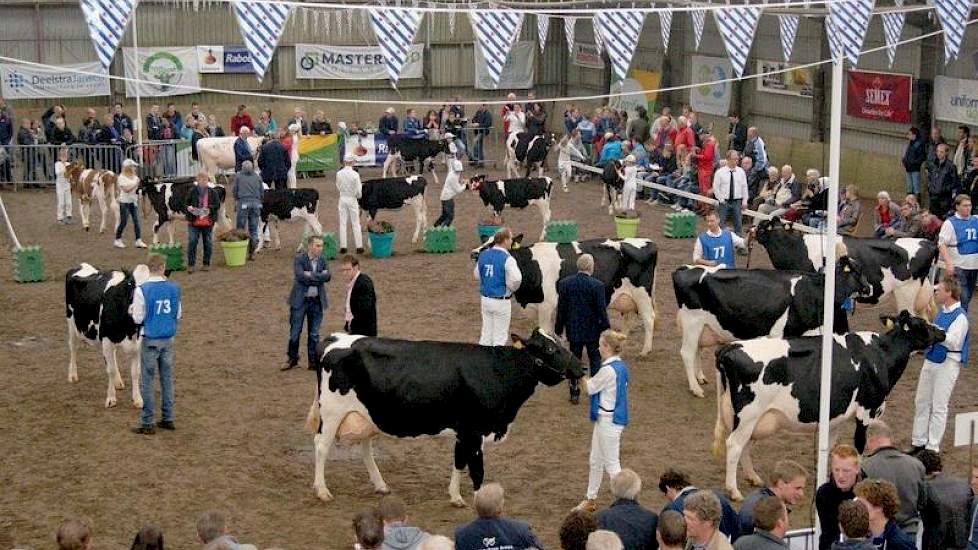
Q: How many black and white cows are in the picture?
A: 13